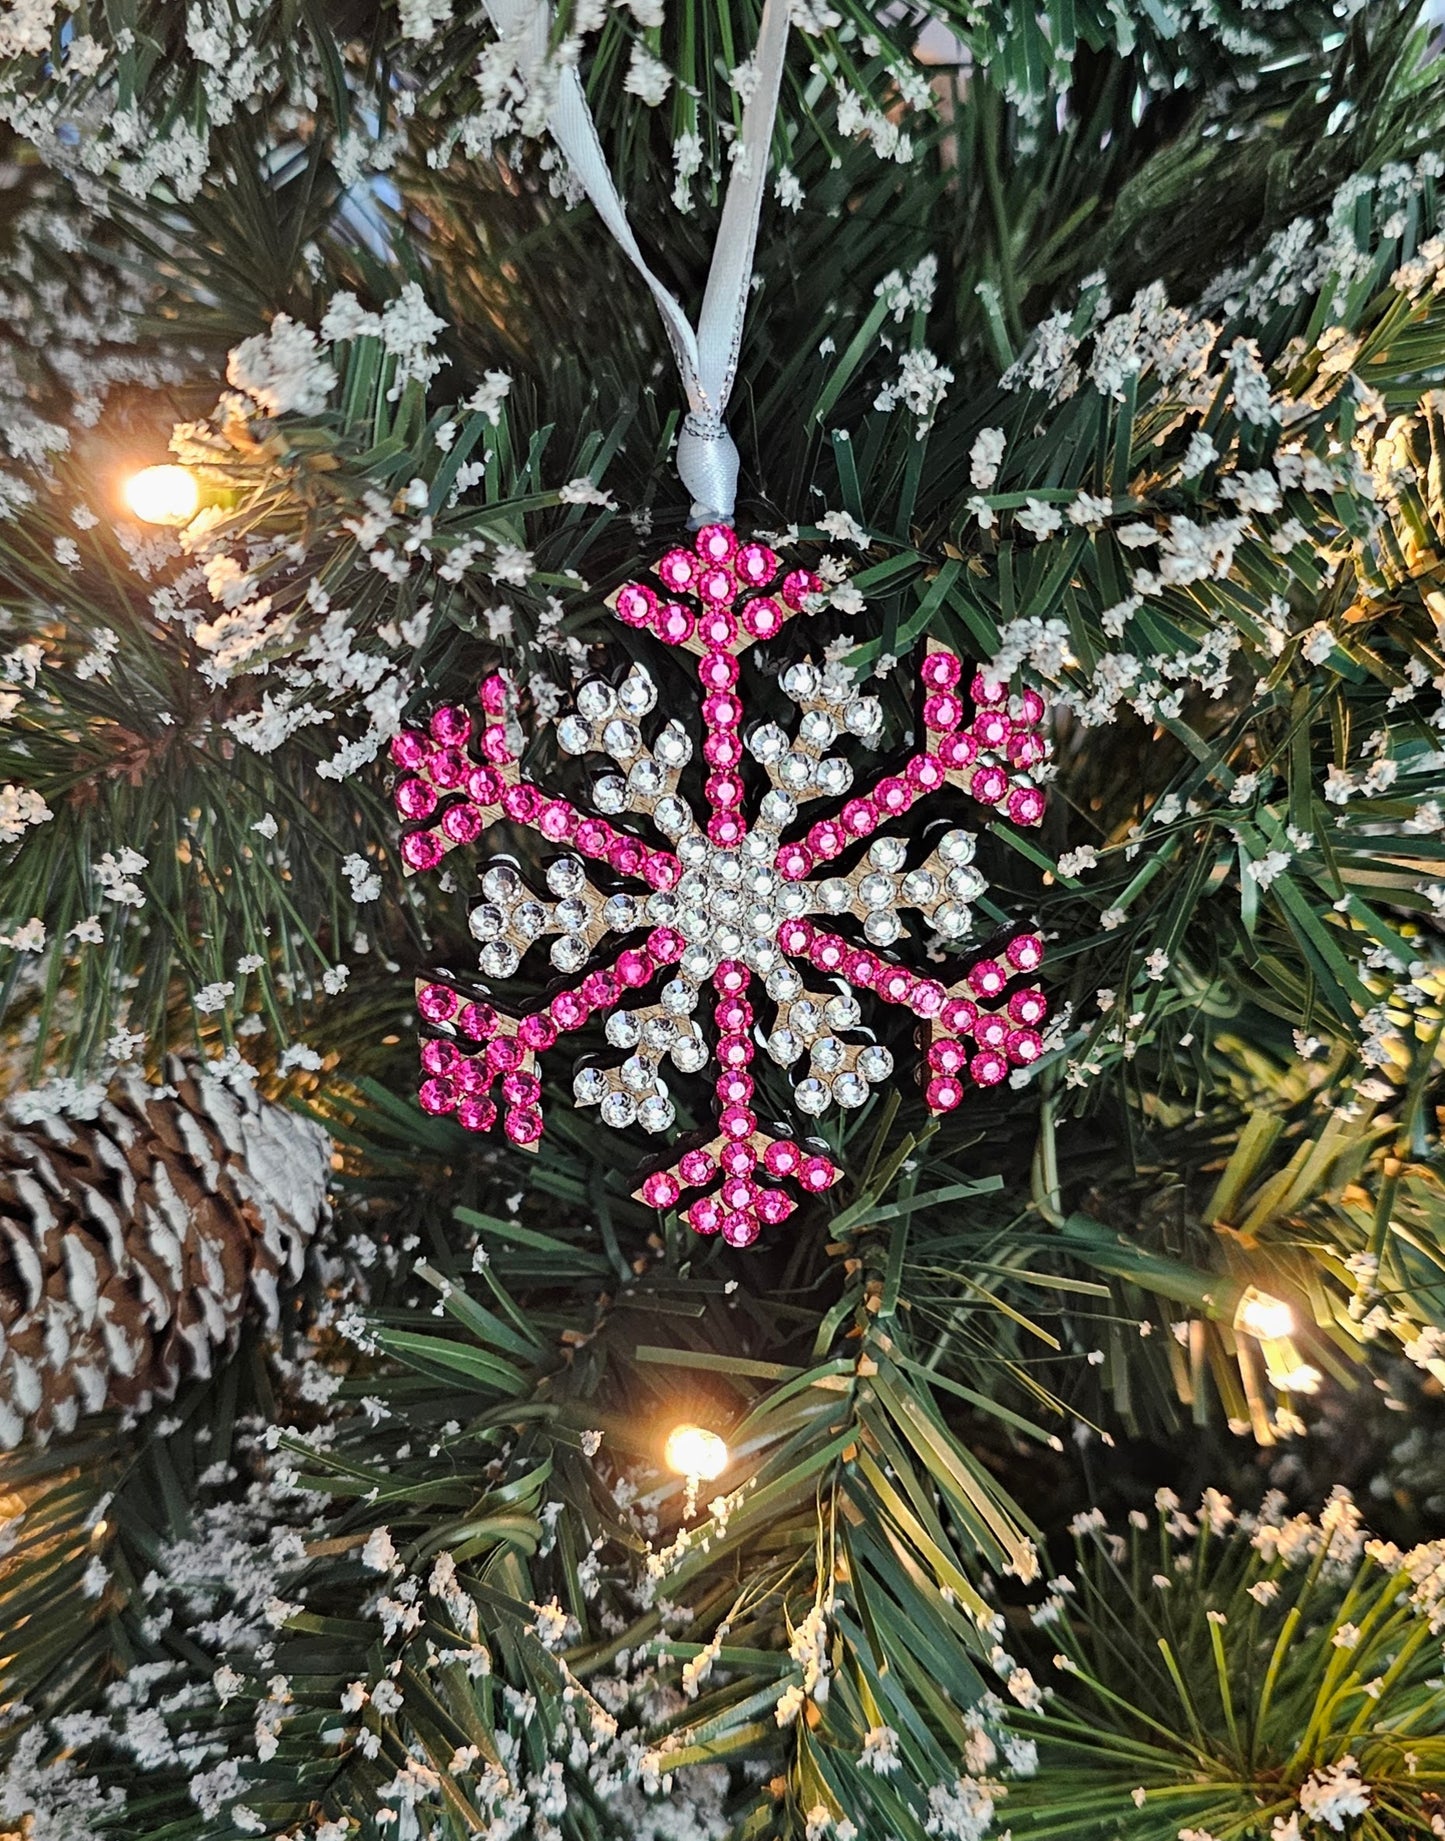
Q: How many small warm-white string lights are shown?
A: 3